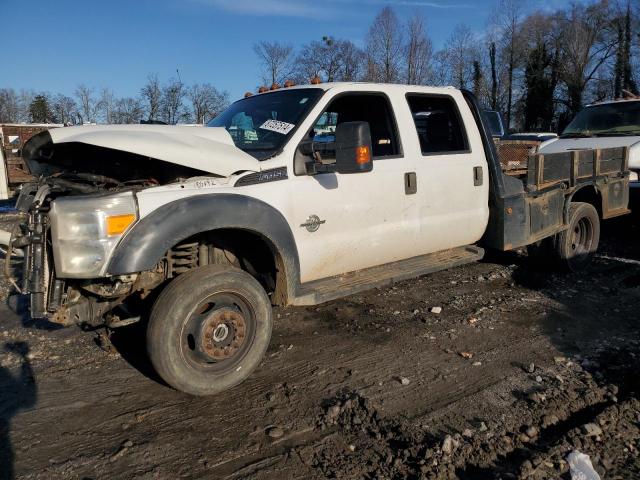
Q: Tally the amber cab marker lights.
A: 5